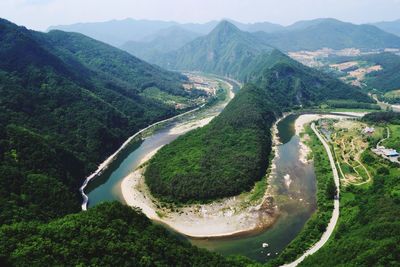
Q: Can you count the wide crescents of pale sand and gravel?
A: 1